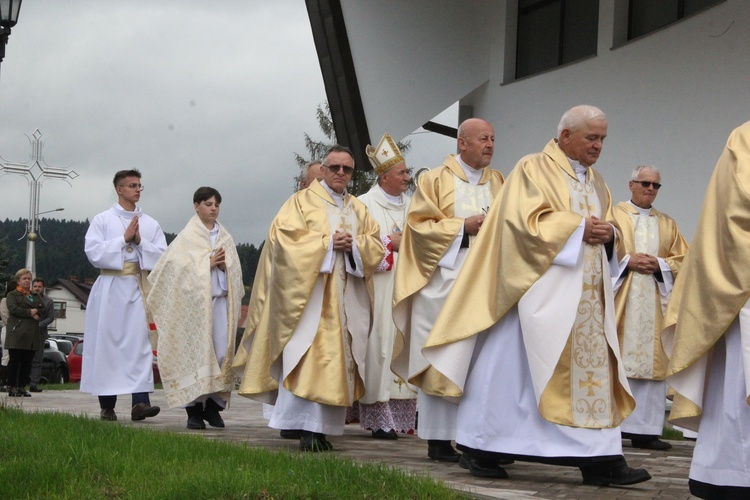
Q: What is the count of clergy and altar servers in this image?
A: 9